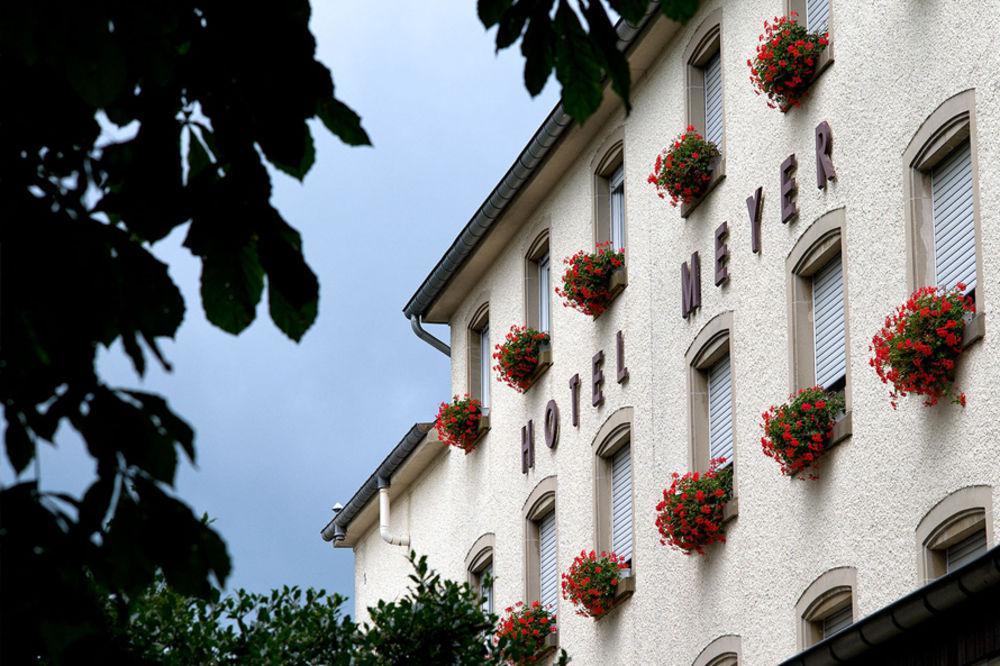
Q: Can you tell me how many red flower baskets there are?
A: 10